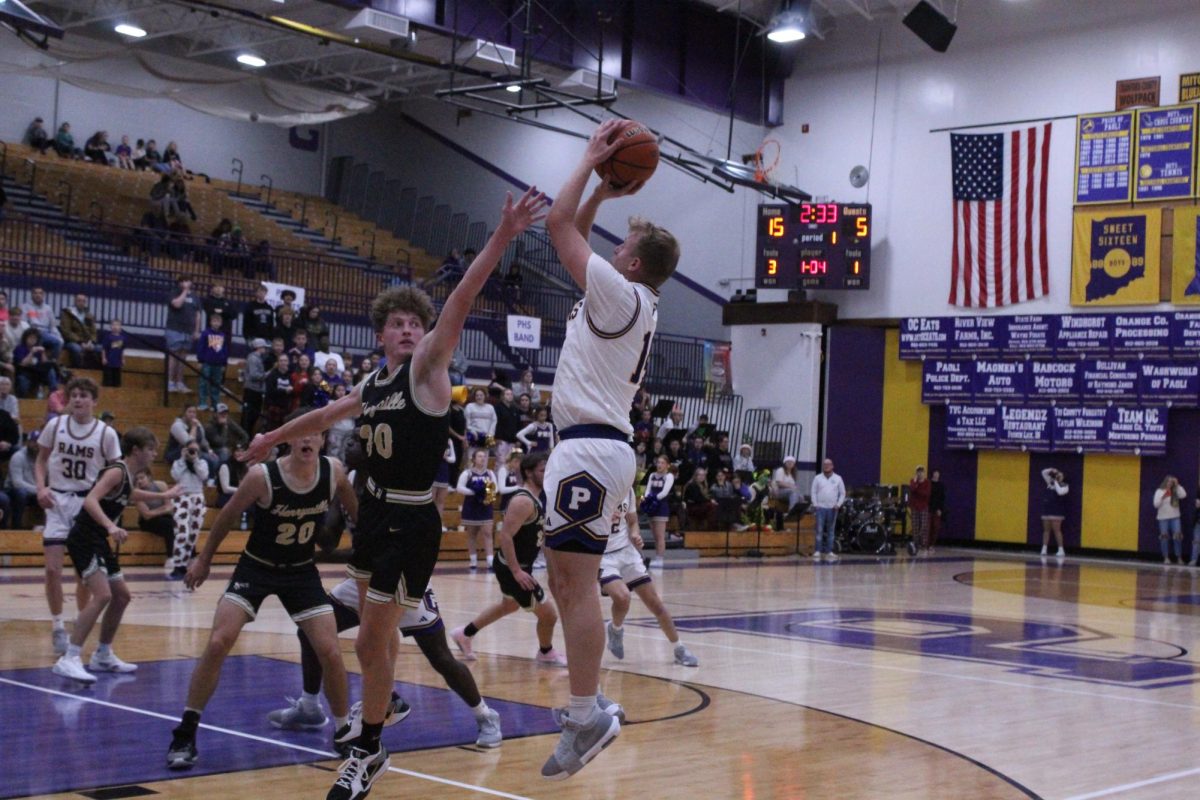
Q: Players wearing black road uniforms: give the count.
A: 4